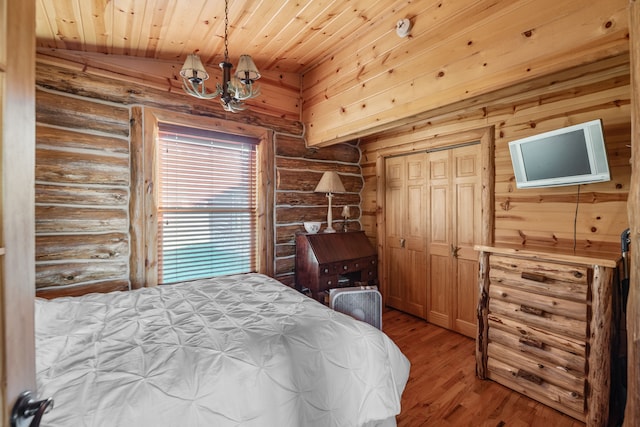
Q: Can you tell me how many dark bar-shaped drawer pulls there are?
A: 4